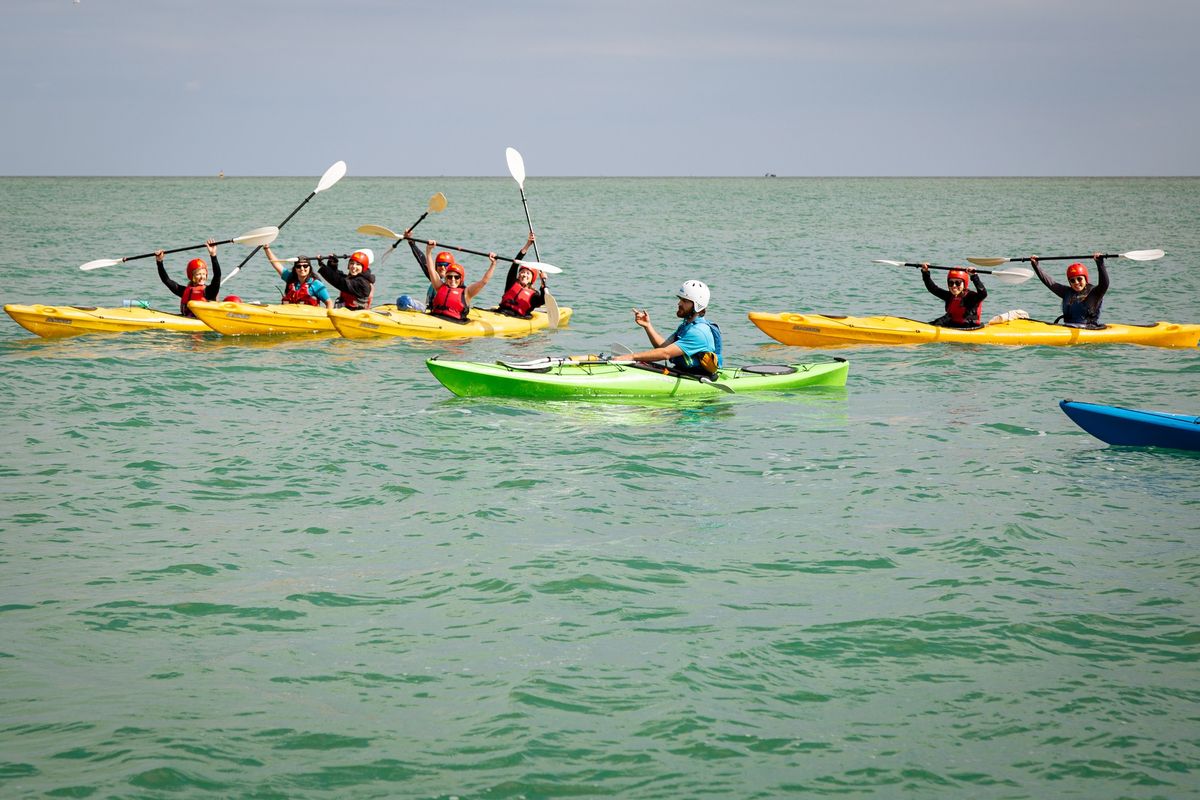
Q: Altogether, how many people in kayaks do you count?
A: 9